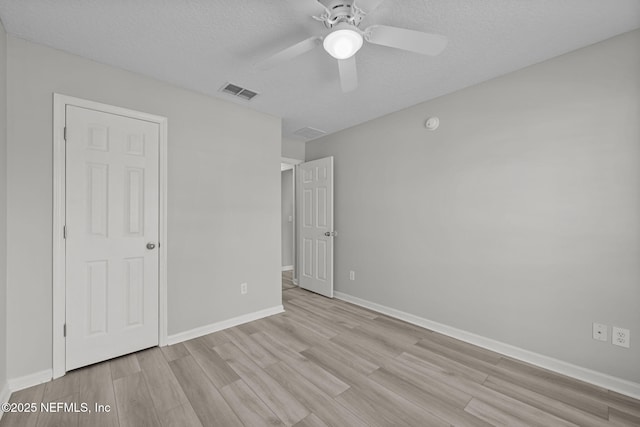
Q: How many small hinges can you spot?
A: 3